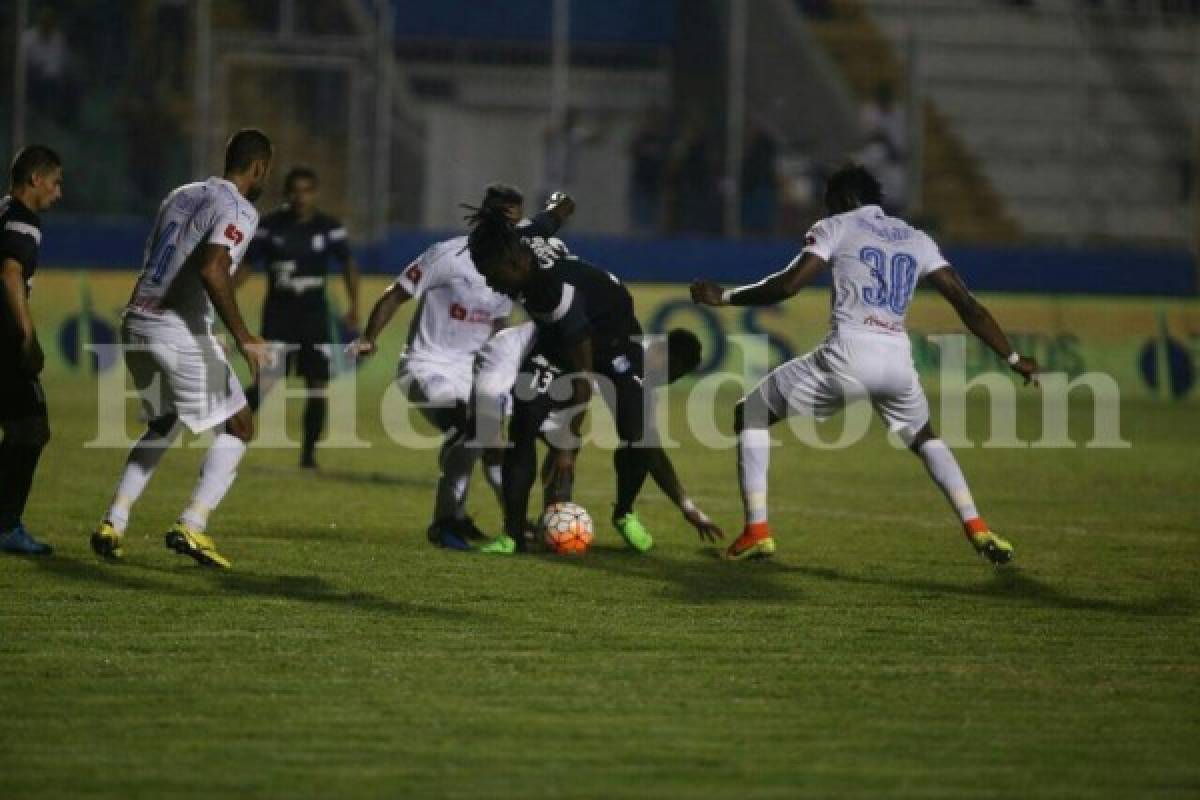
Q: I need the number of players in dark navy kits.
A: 3